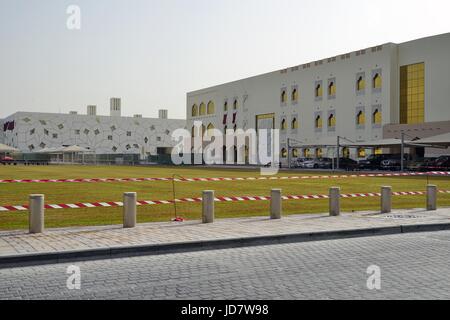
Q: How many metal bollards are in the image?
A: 7